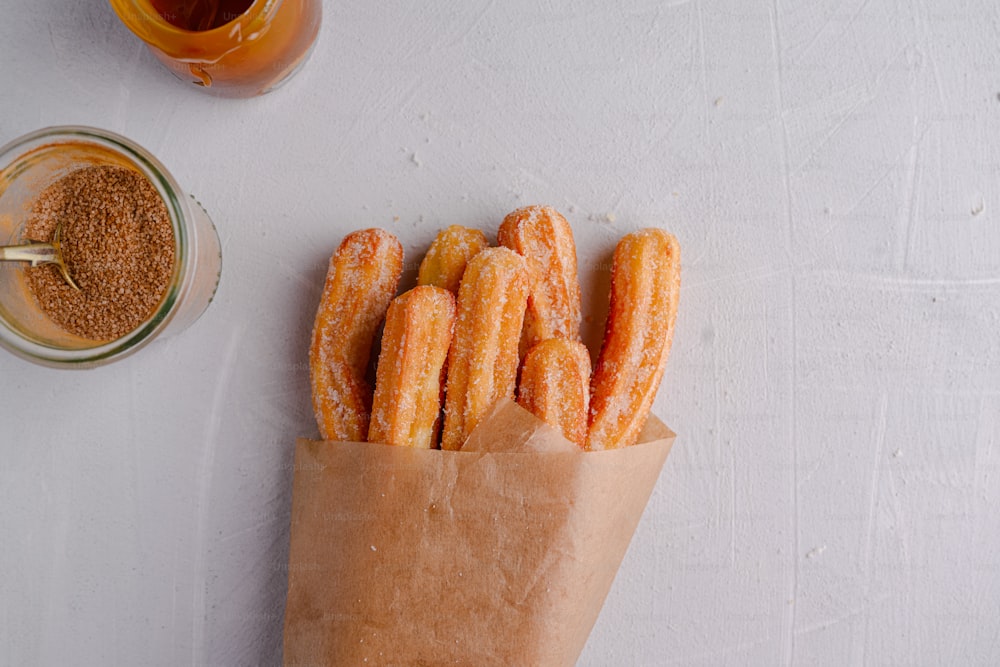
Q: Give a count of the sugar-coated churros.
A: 7